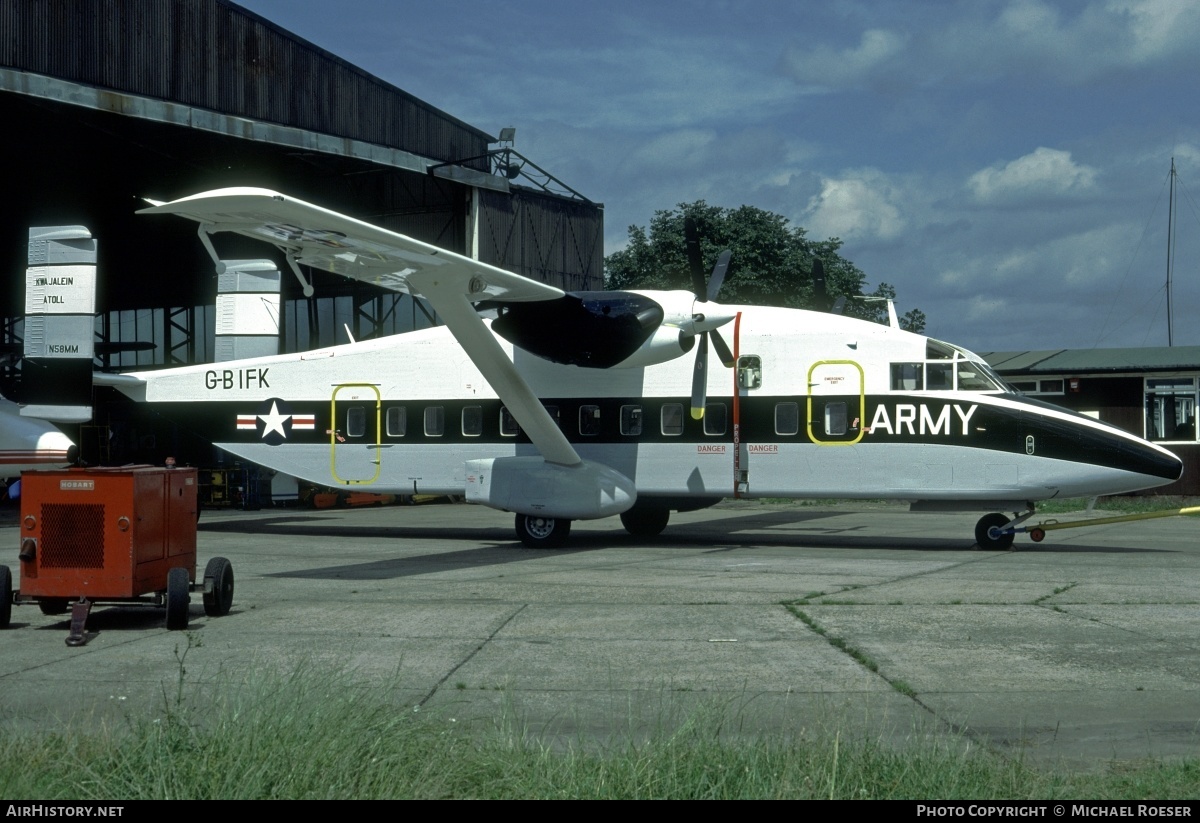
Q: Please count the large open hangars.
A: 1